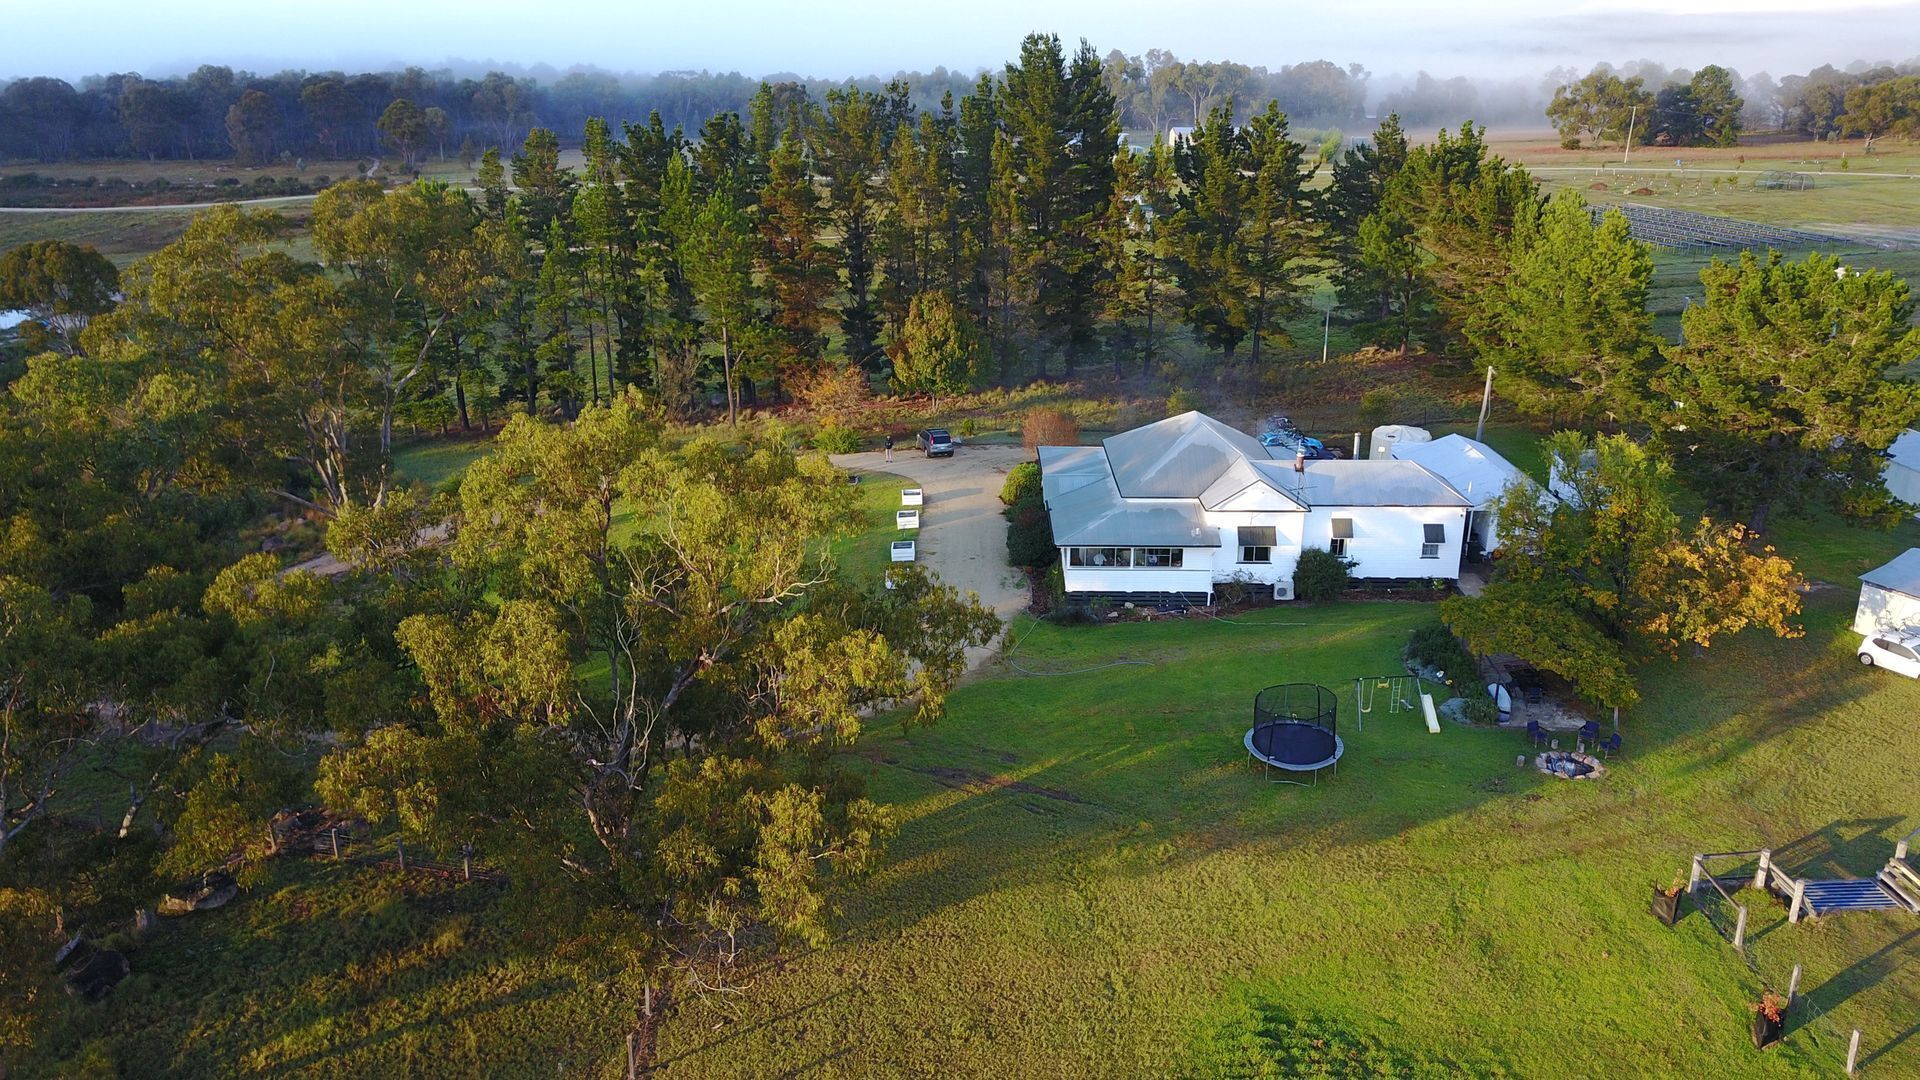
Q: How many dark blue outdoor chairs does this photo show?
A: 3